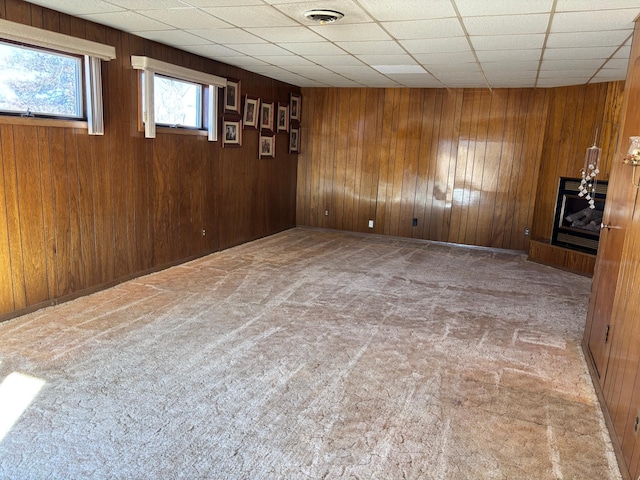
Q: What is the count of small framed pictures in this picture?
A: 8